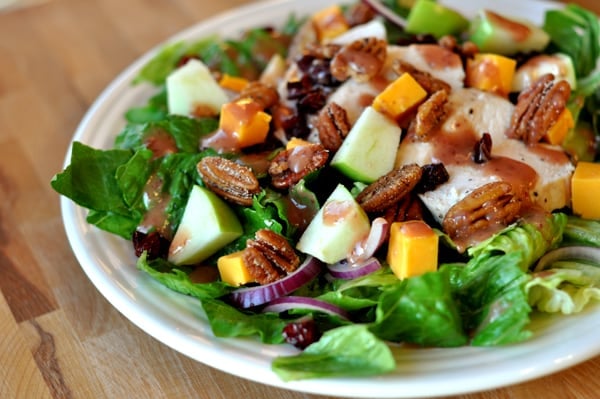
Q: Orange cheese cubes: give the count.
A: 10